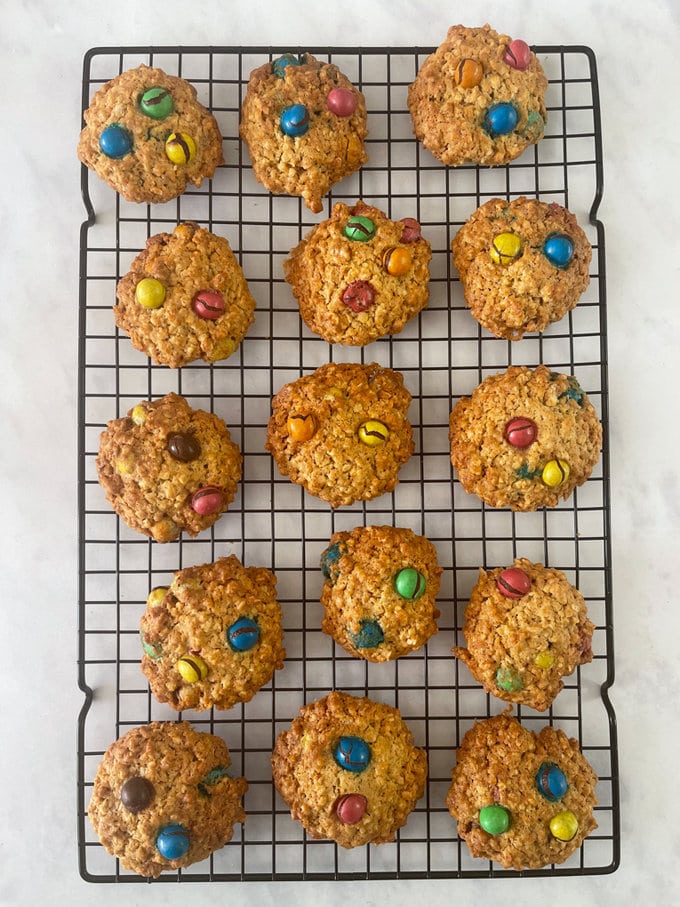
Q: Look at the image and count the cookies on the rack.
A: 15